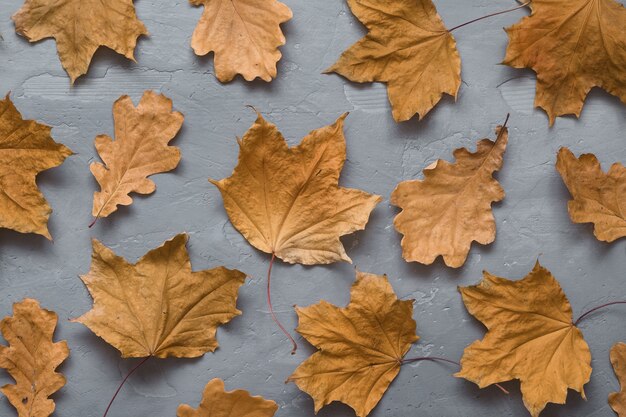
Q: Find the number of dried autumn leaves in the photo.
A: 15